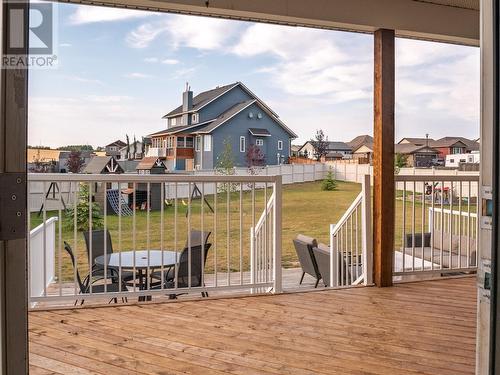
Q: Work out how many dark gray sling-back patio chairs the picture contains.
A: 4